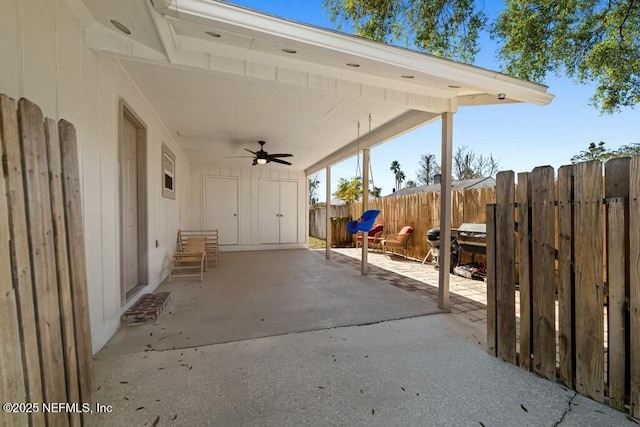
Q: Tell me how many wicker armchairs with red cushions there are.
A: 2